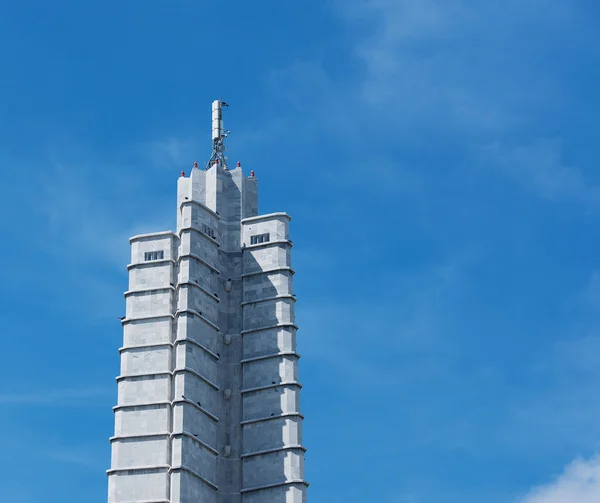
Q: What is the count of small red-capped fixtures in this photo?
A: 5